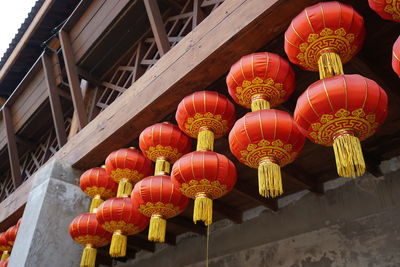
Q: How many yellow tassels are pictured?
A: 13